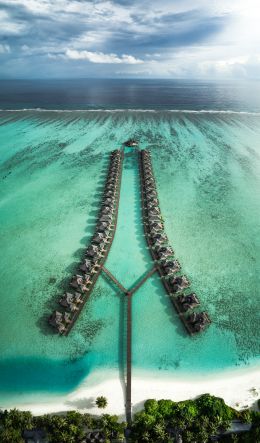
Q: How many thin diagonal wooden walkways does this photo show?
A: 2